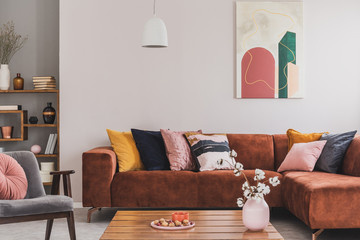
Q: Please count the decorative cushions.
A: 8